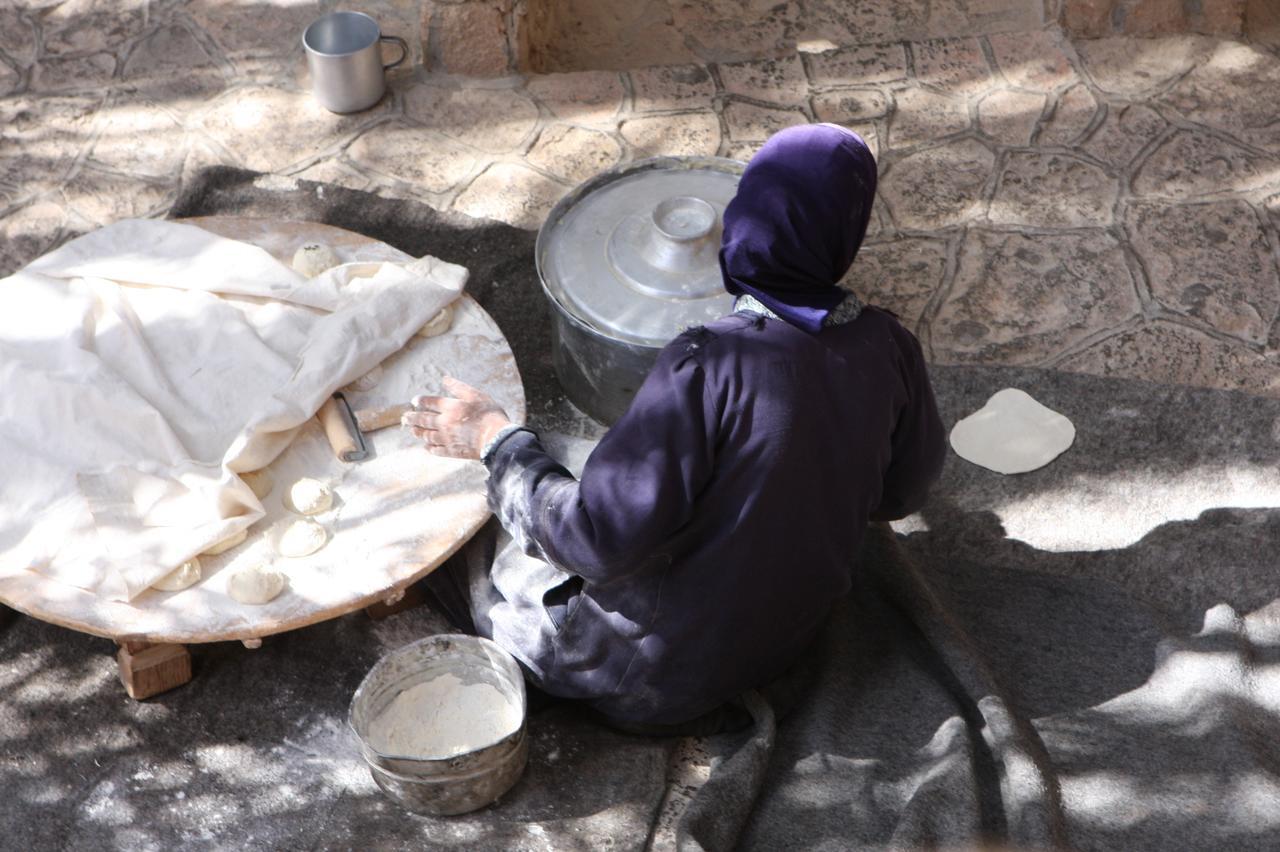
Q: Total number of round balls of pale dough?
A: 9